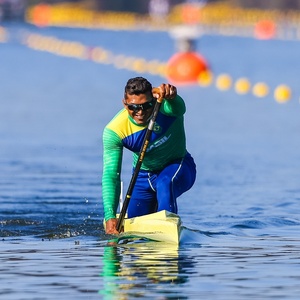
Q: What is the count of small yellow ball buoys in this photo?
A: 5